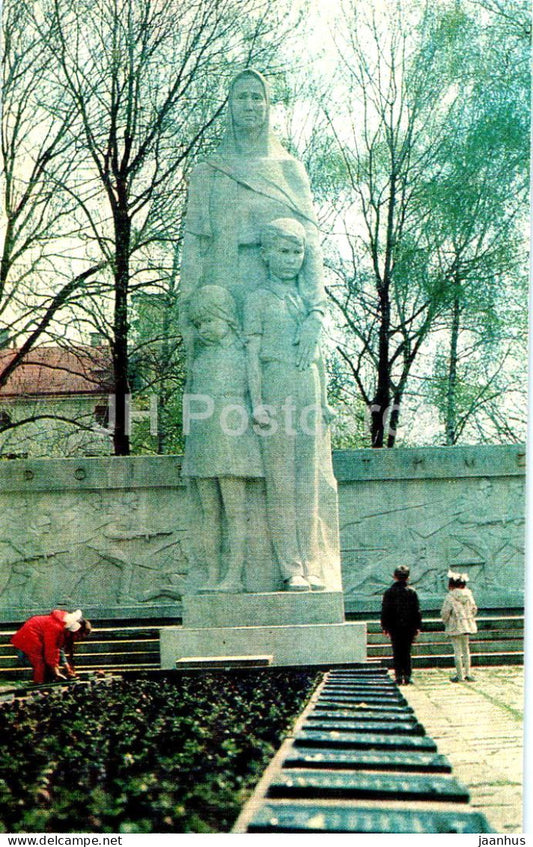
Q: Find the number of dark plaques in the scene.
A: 13